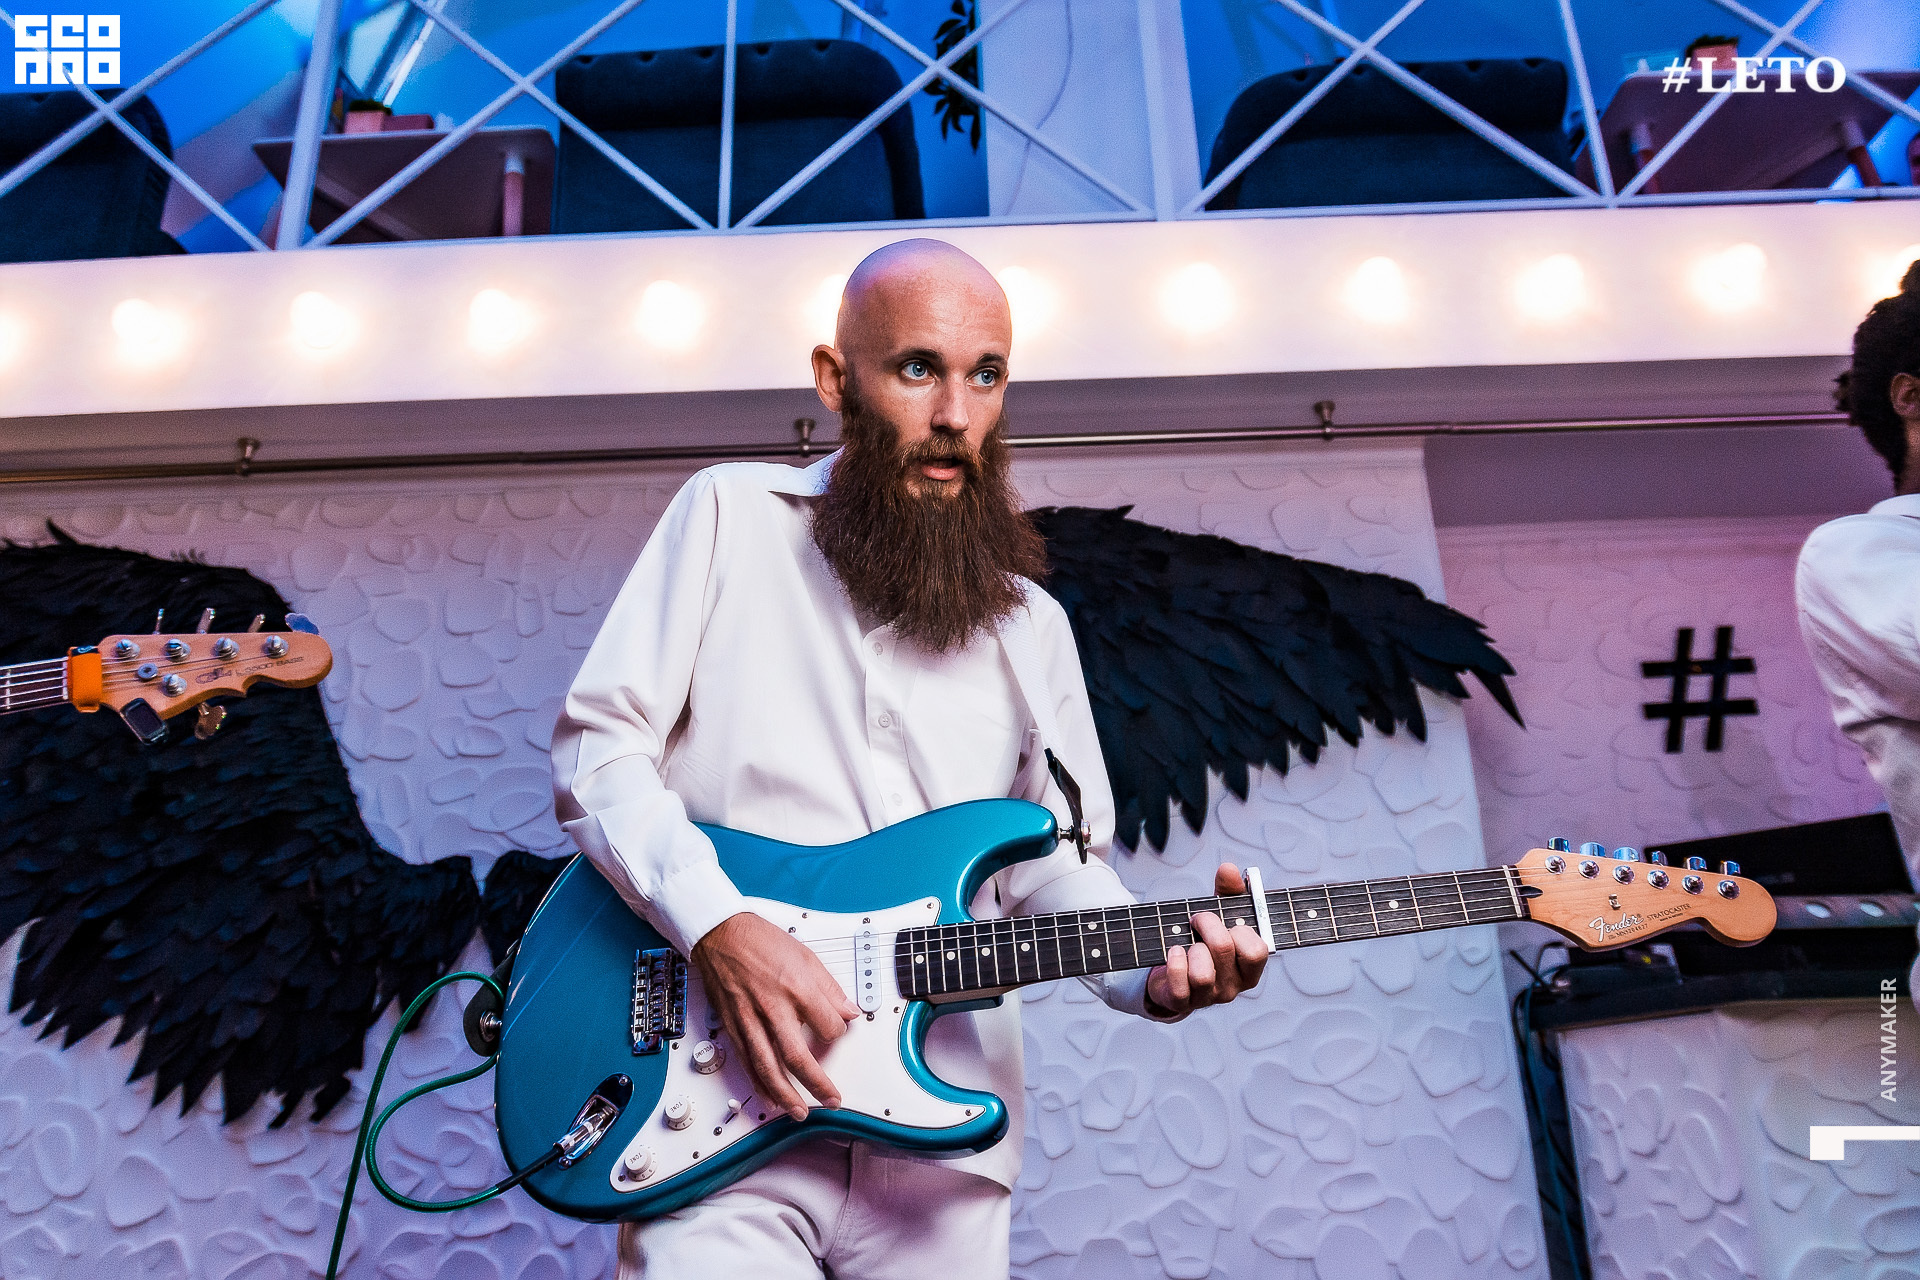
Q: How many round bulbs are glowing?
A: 12